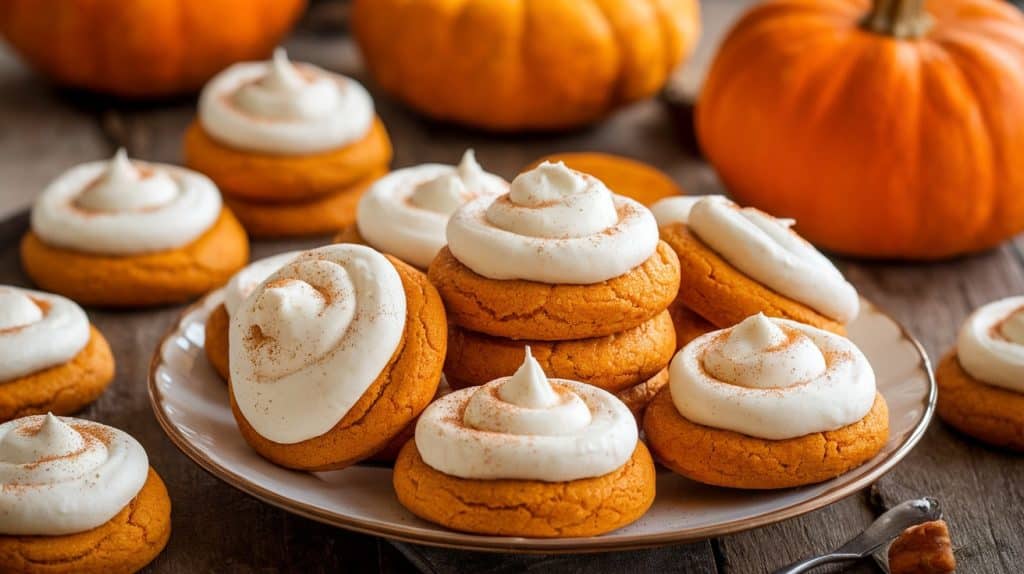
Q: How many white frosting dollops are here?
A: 13